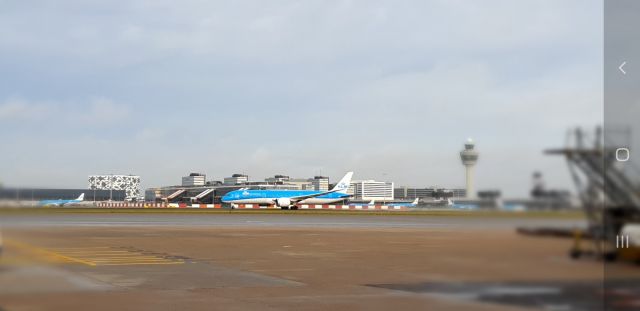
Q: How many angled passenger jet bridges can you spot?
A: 2